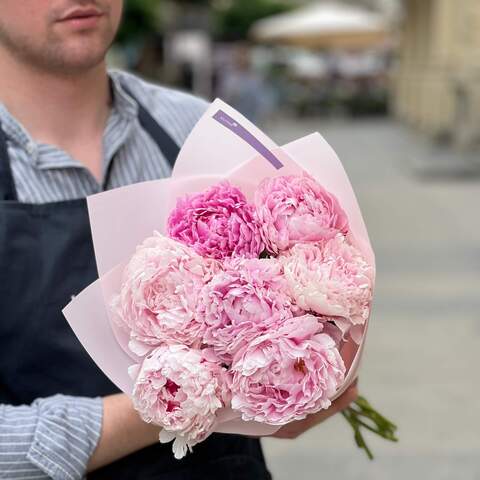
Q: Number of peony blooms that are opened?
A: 7